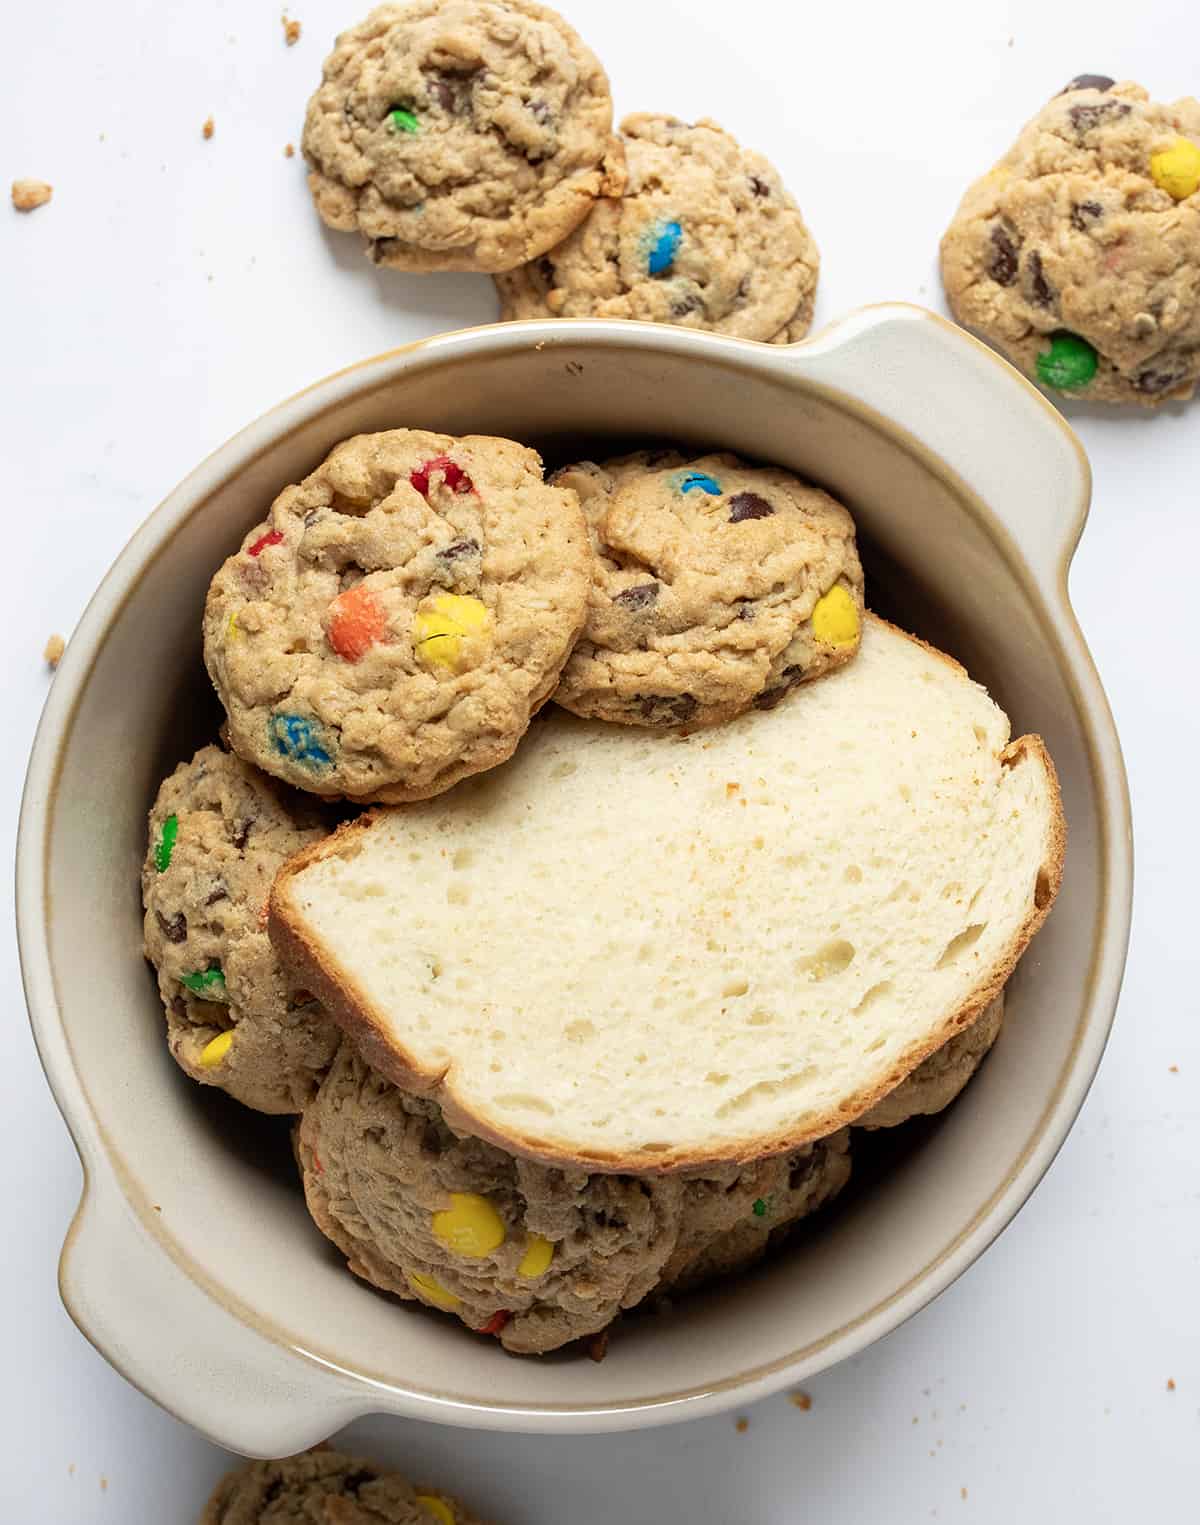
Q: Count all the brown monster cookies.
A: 10